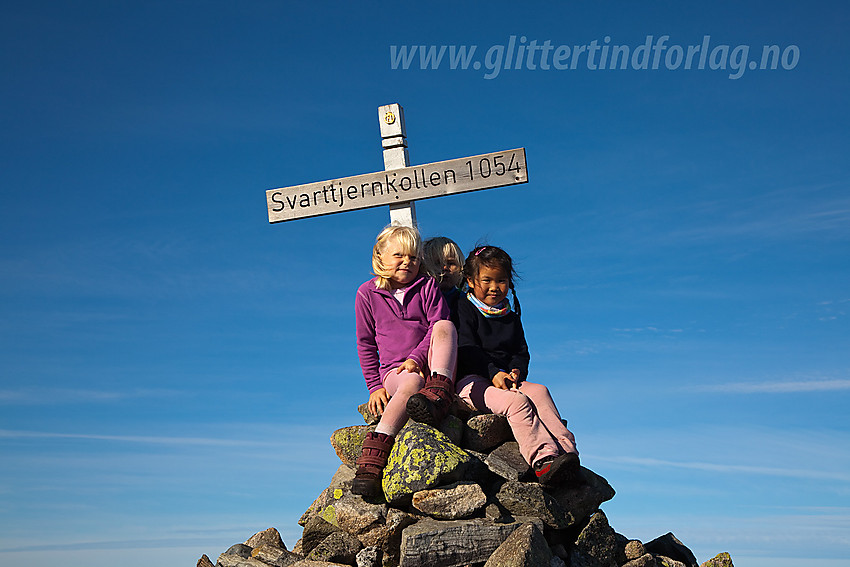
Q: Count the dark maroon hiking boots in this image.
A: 2